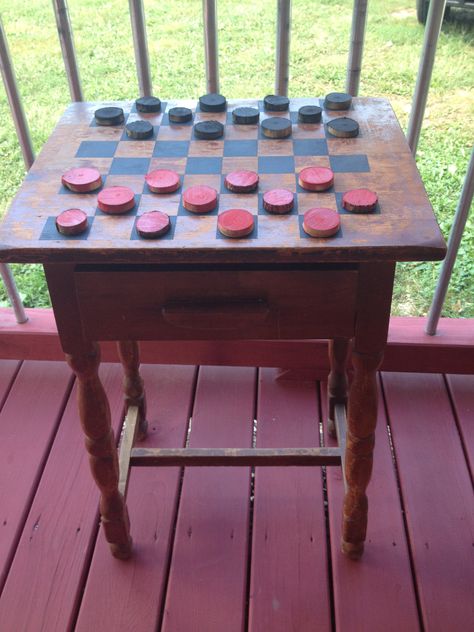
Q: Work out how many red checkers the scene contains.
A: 12